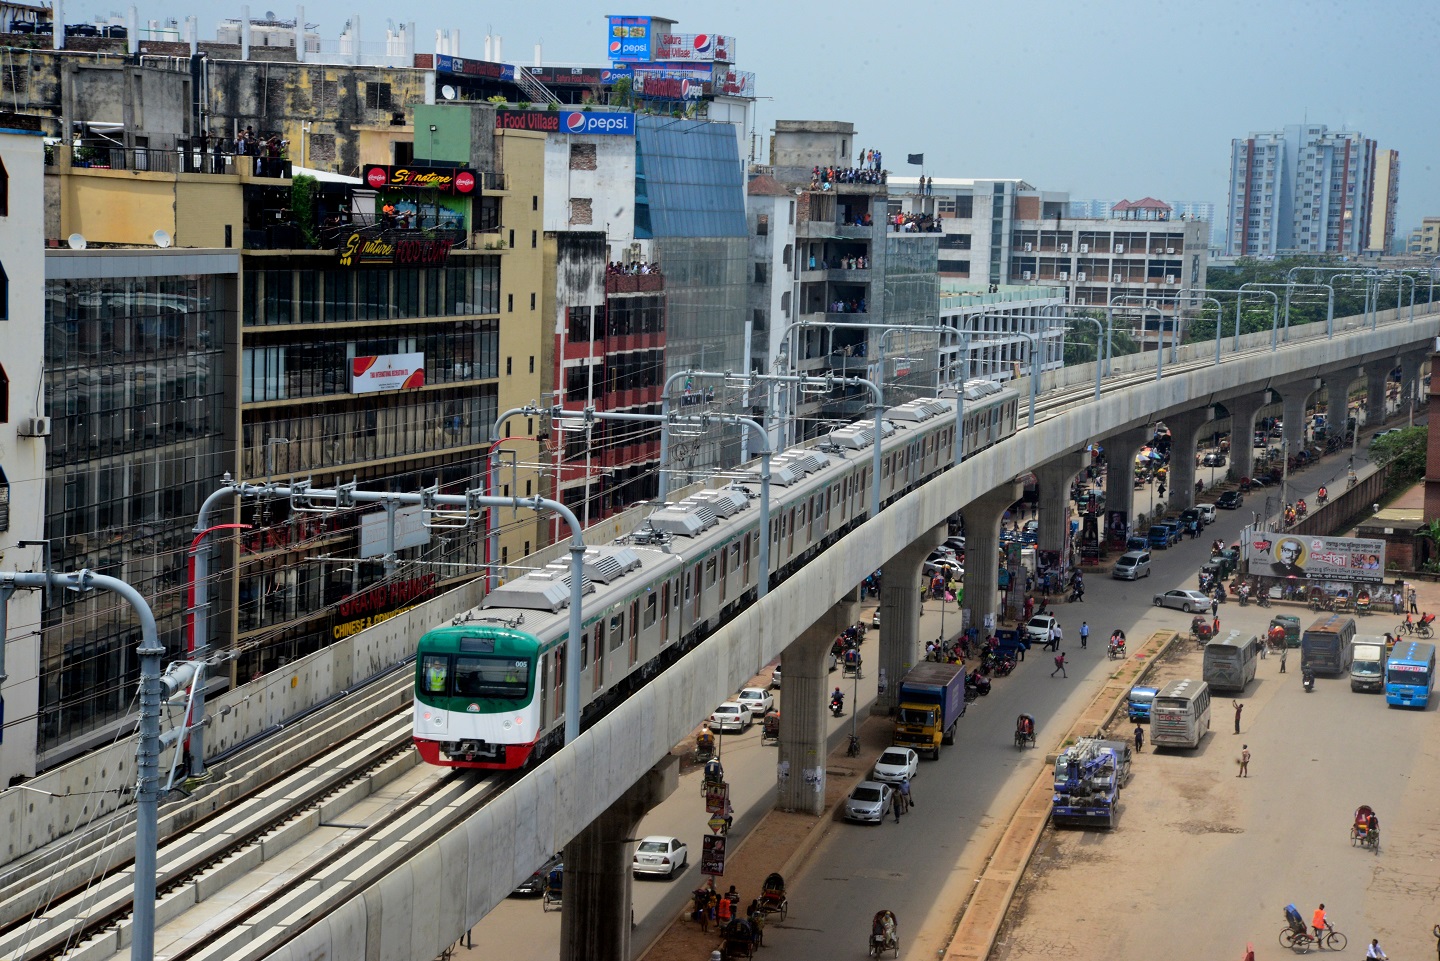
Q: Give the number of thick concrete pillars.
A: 12